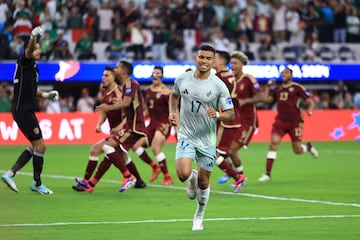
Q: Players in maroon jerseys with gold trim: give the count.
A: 6